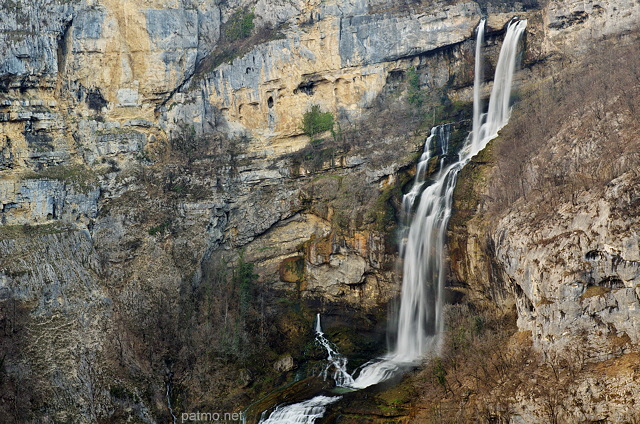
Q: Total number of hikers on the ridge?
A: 0